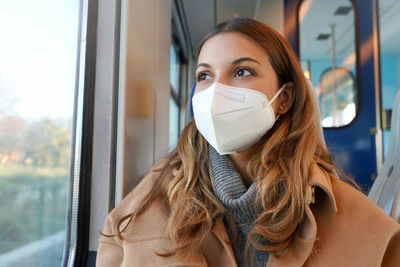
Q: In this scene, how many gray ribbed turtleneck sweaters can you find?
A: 1